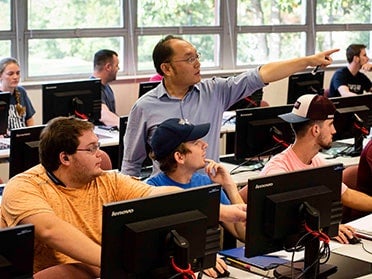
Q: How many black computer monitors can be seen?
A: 12